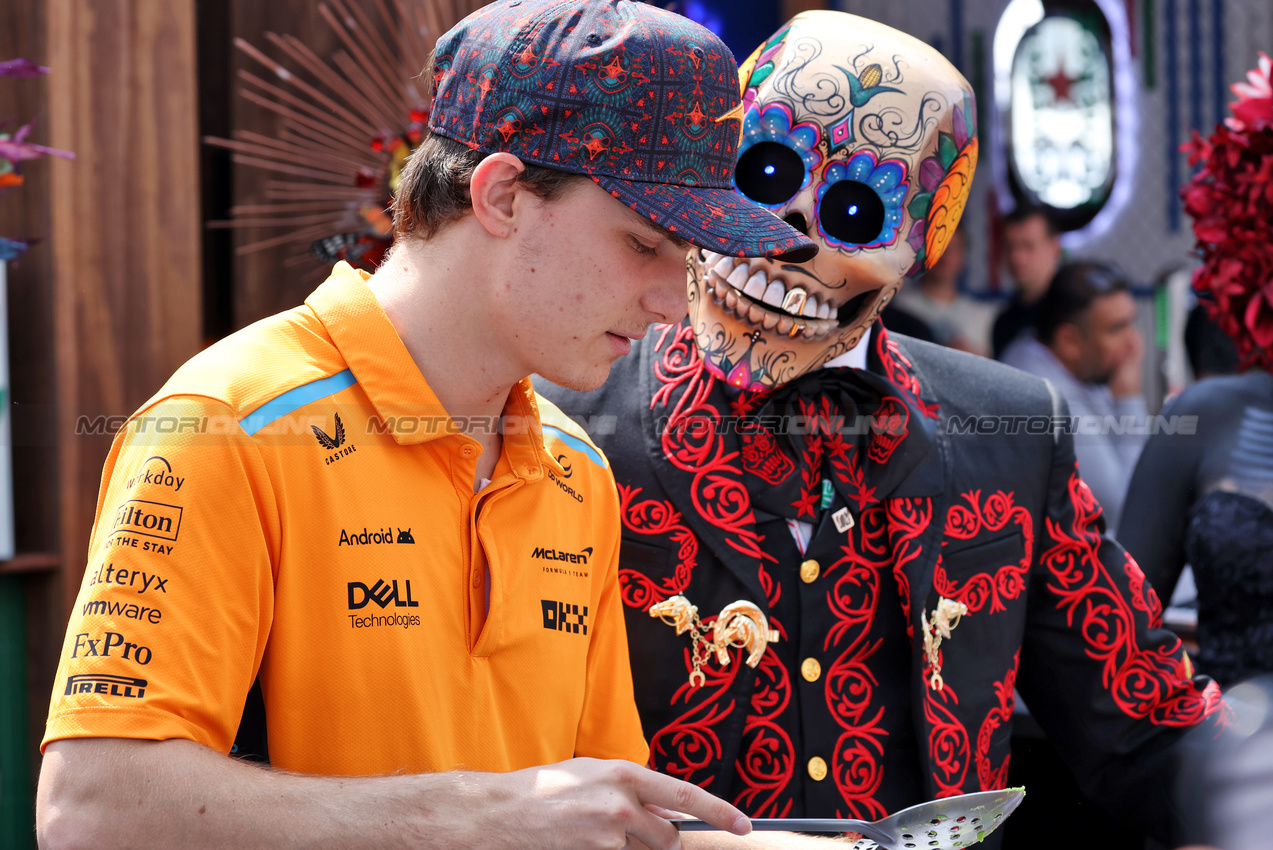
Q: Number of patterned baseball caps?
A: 1